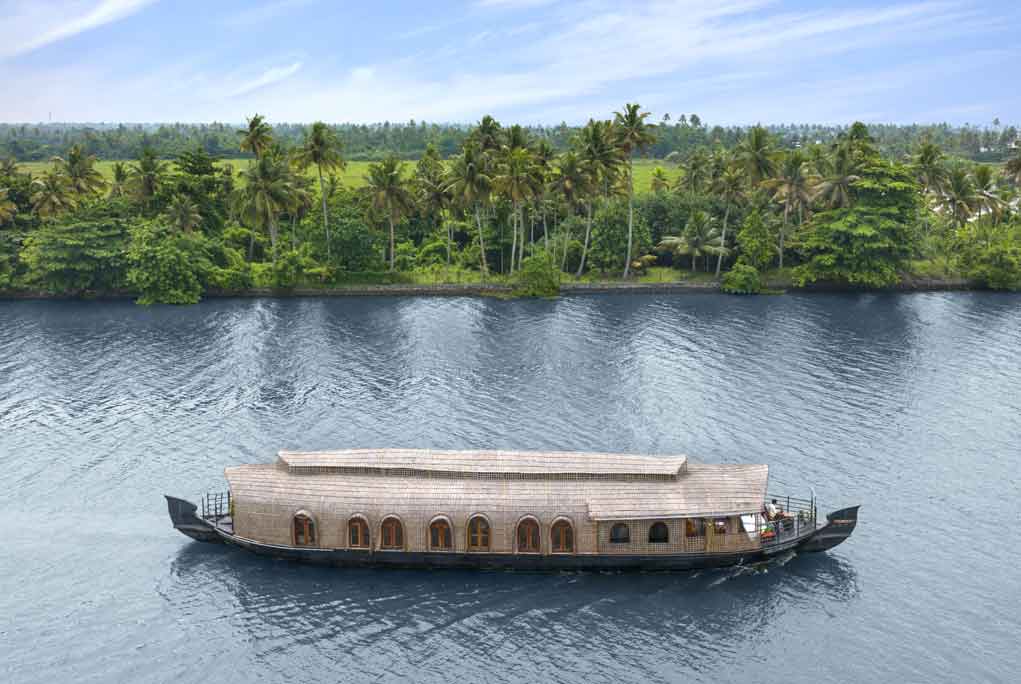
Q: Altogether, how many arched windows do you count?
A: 9